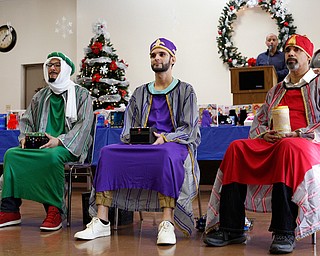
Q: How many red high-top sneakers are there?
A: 2